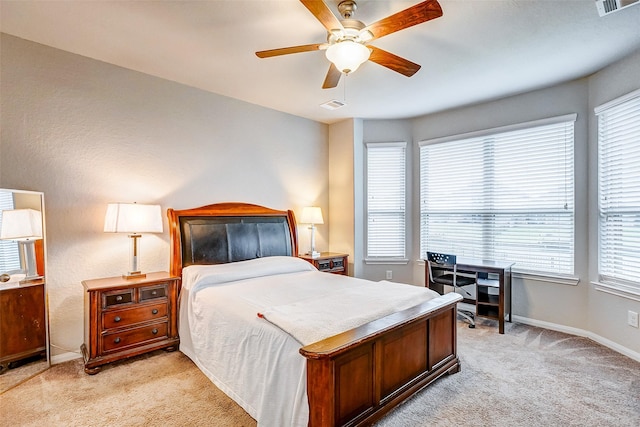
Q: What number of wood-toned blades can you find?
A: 5